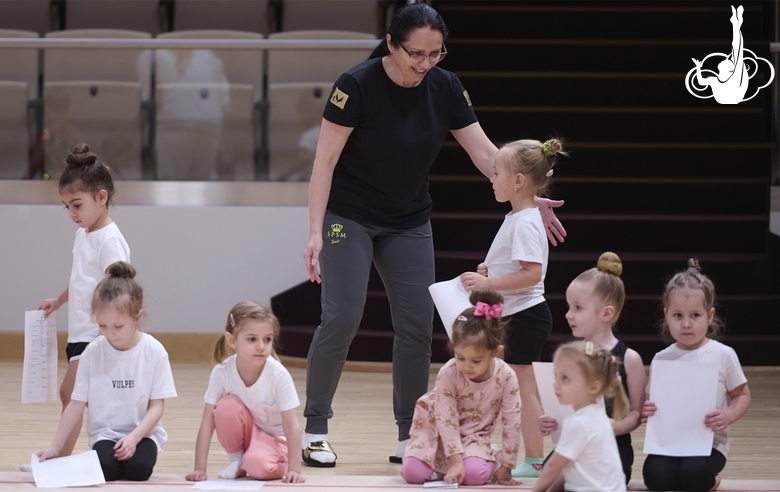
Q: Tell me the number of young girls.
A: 8